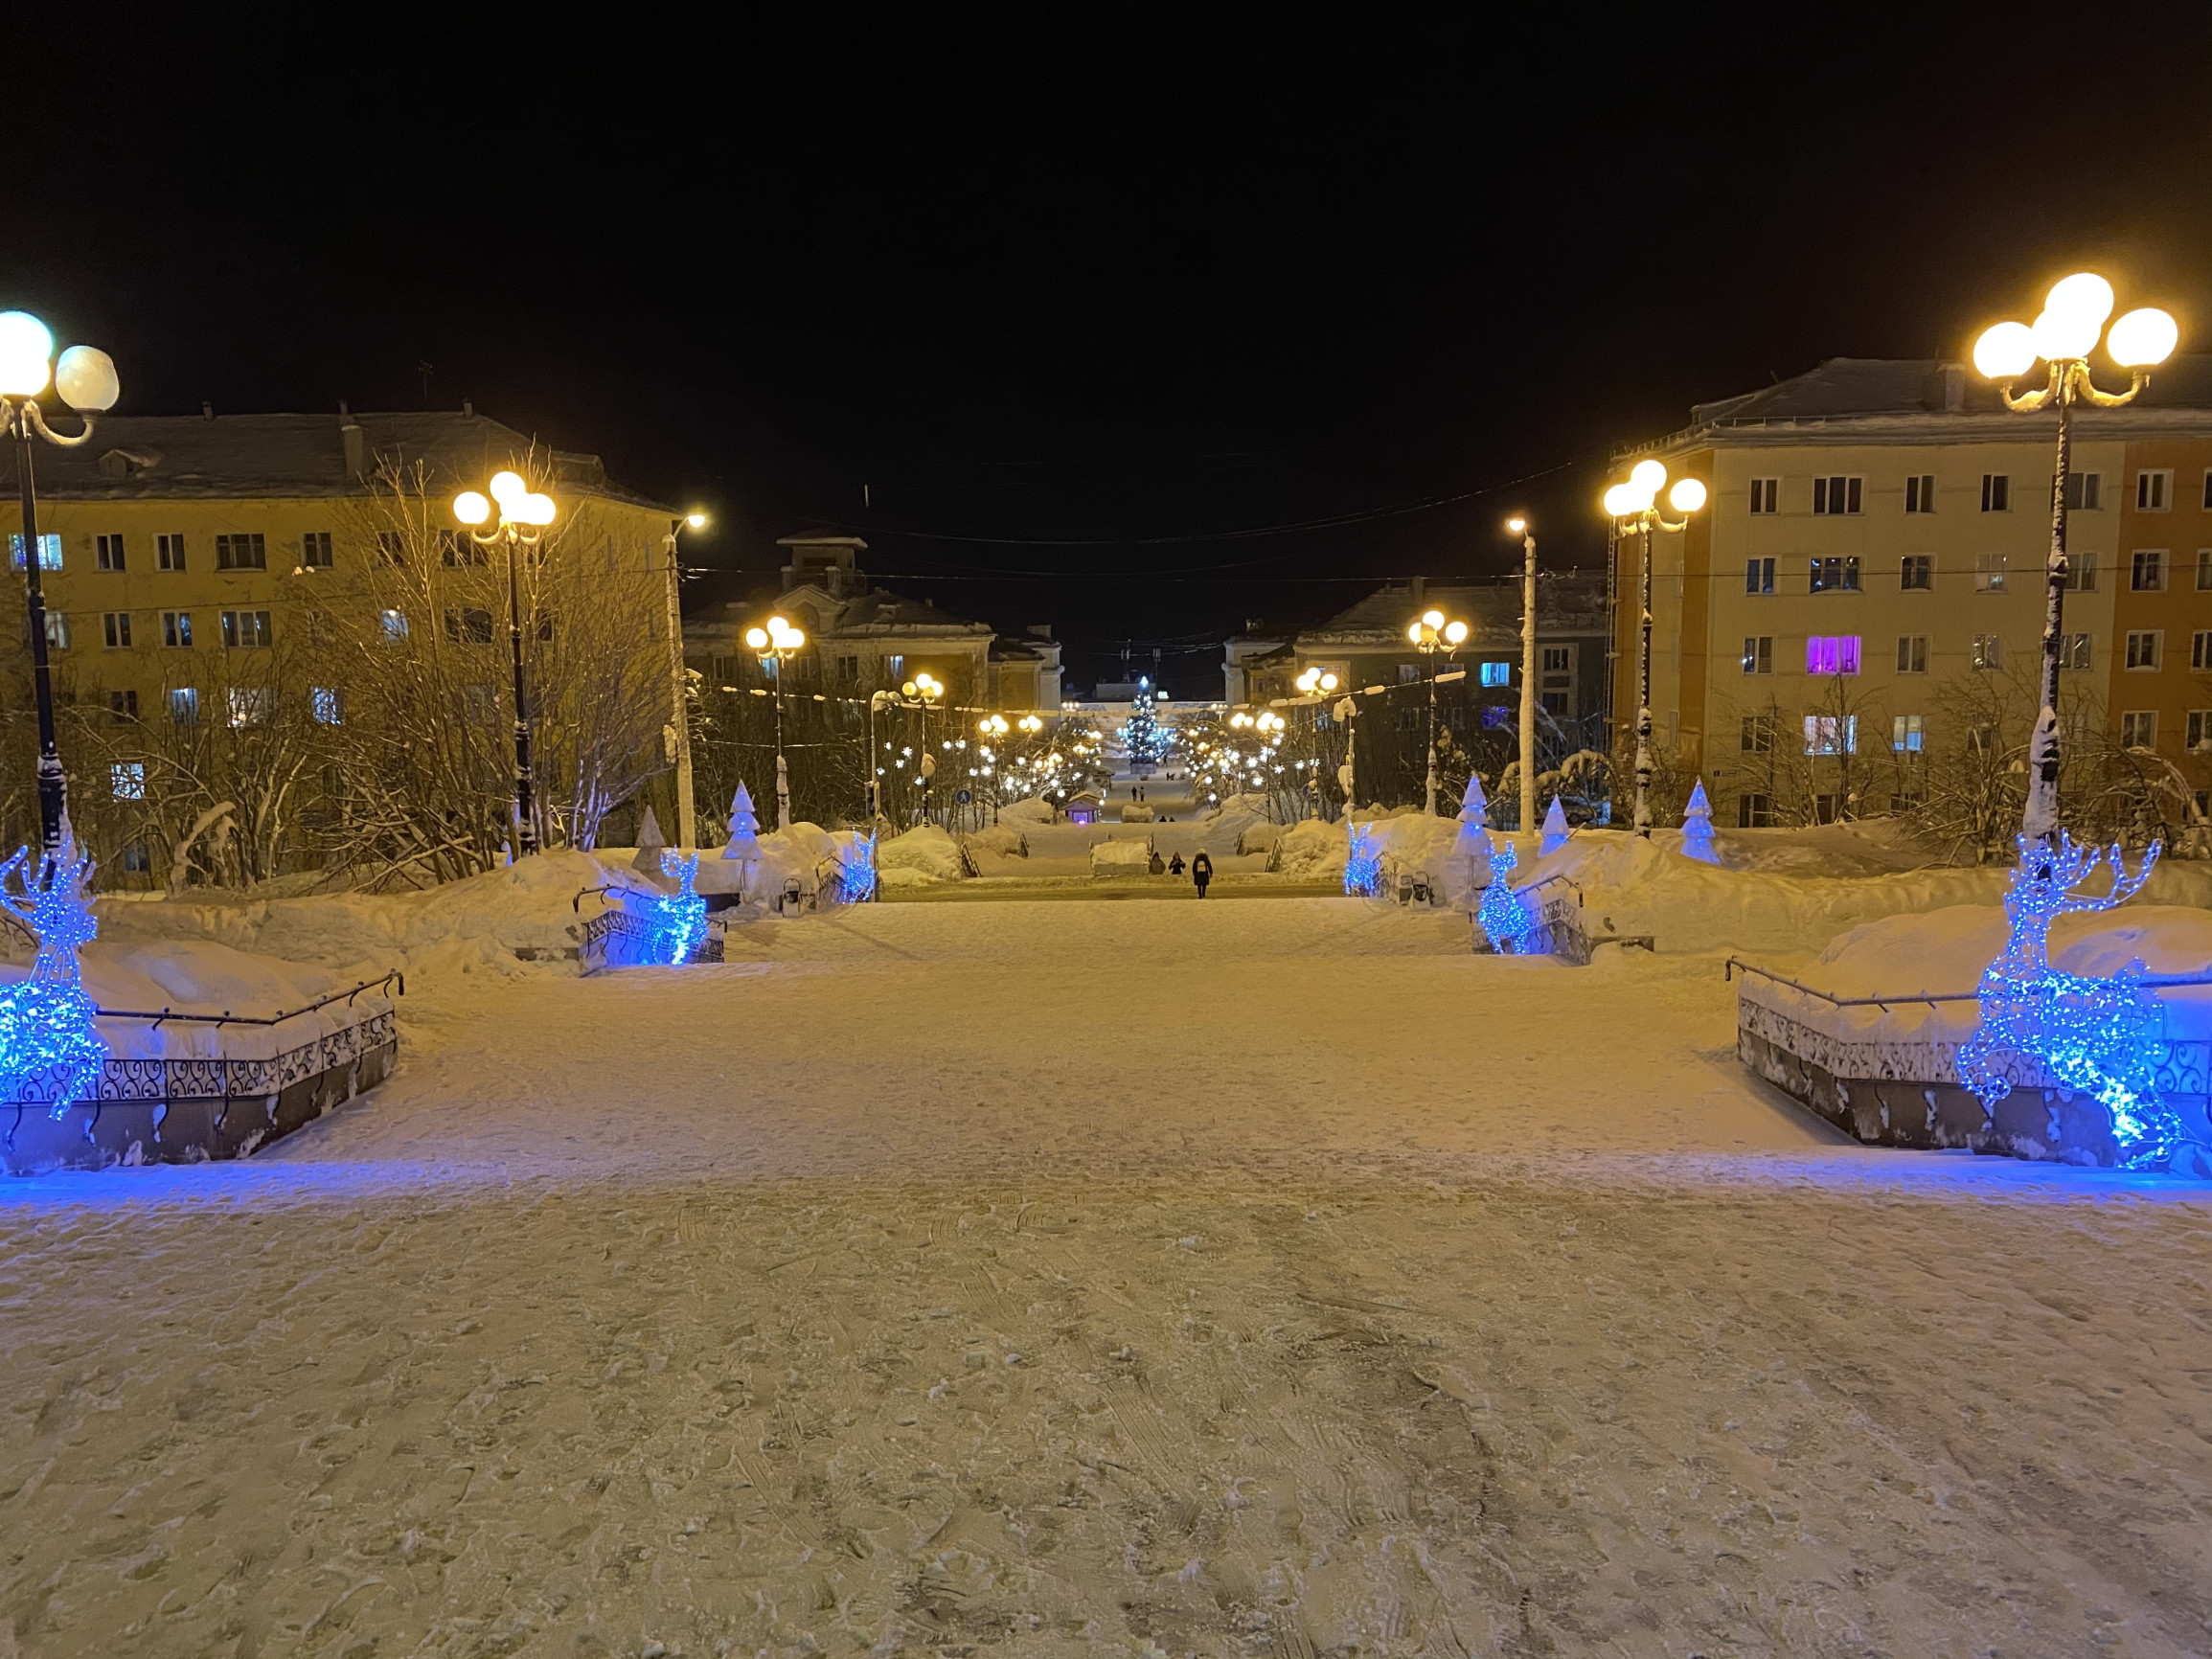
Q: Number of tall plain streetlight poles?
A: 2